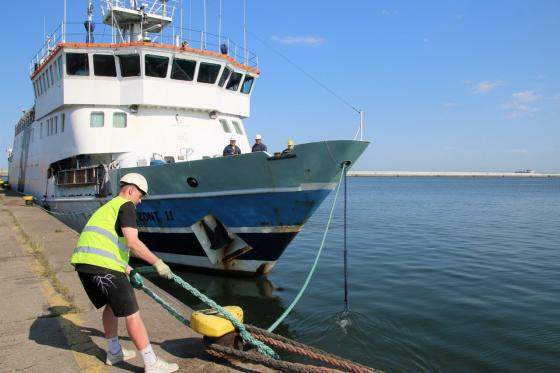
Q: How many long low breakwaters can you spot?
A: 1